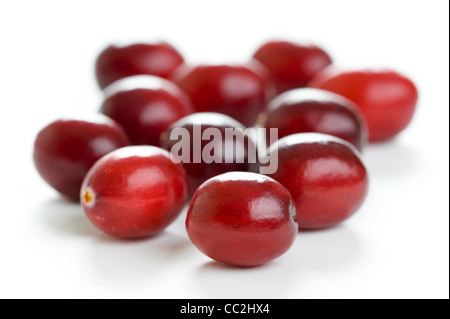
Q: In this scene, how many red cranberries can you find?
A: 11